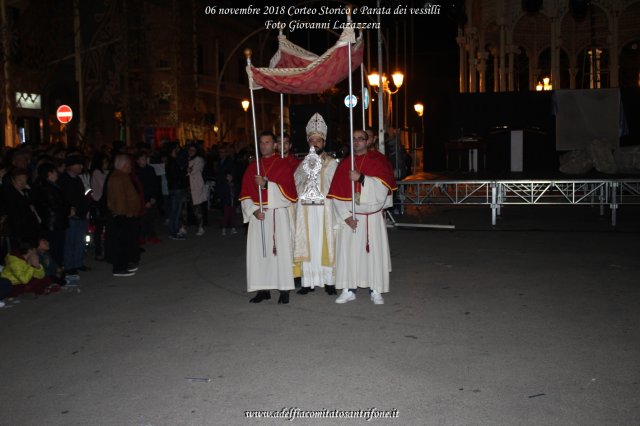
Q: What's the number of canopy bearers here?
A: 4